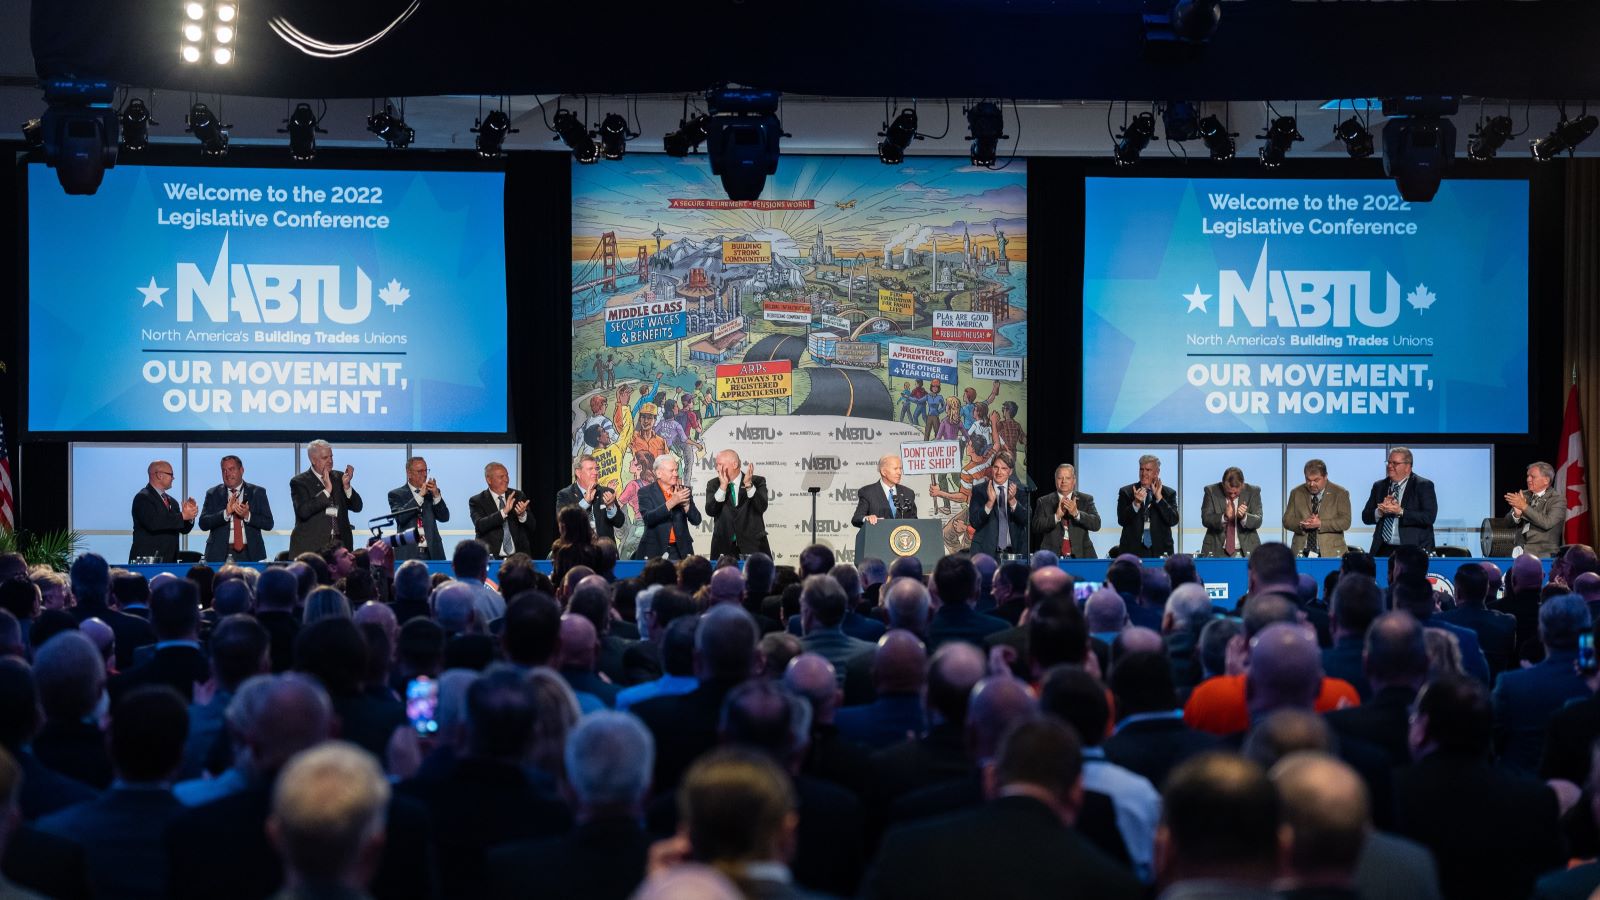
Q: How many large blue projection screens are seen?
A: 2